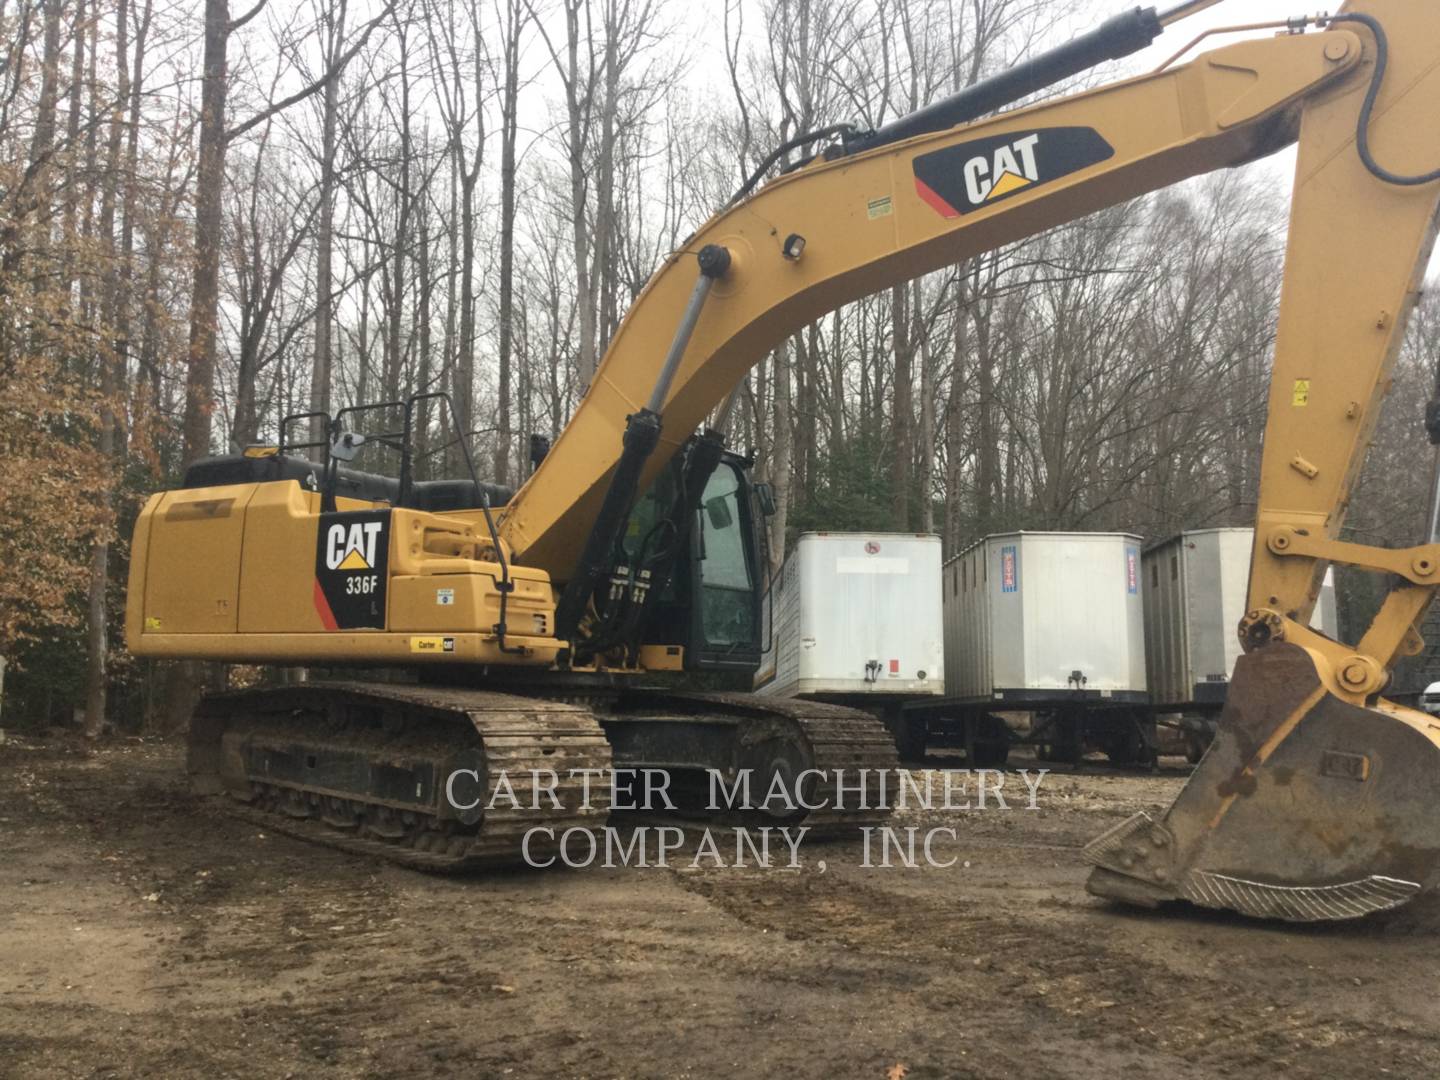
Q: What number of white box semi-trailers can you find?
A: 3